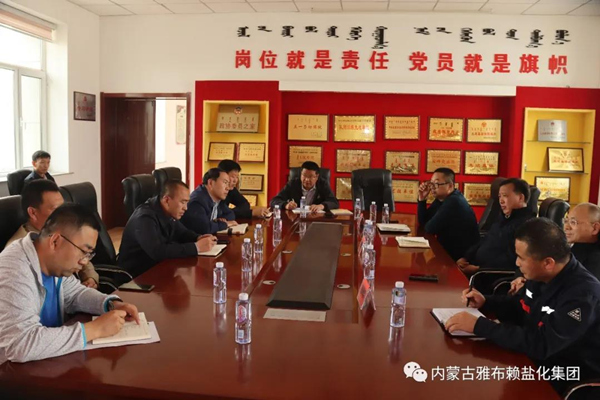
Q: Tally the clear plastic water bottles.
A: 13